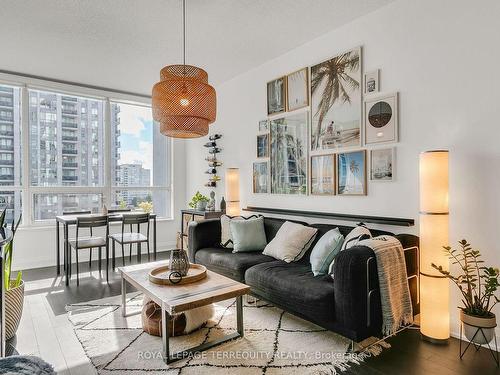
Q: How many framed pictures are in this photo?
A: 12